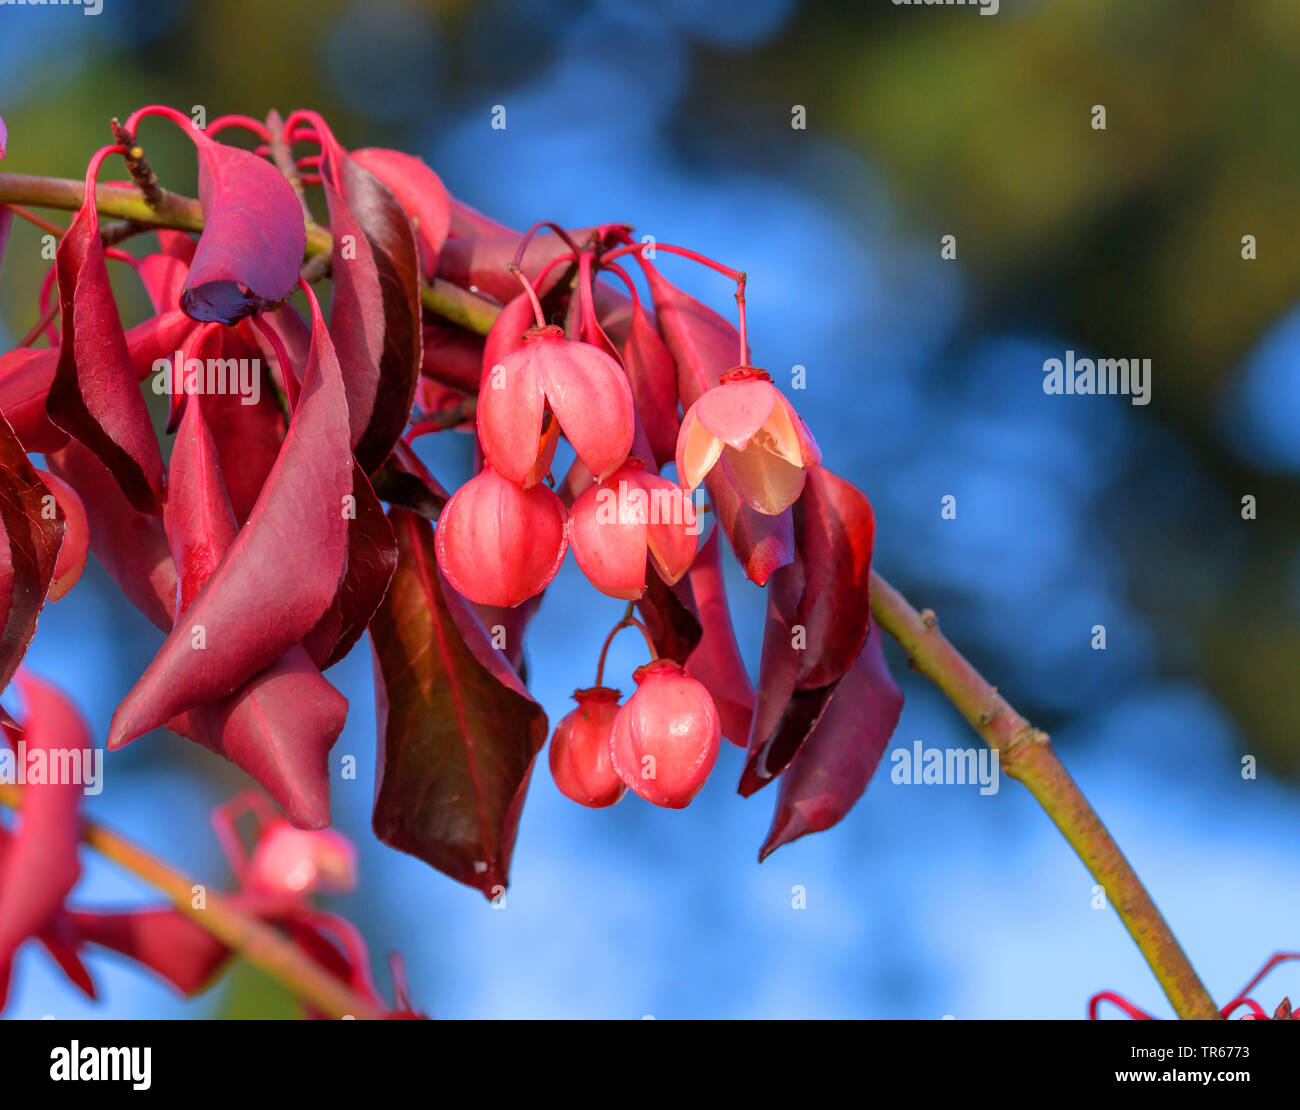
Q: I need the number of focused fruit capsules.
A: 6